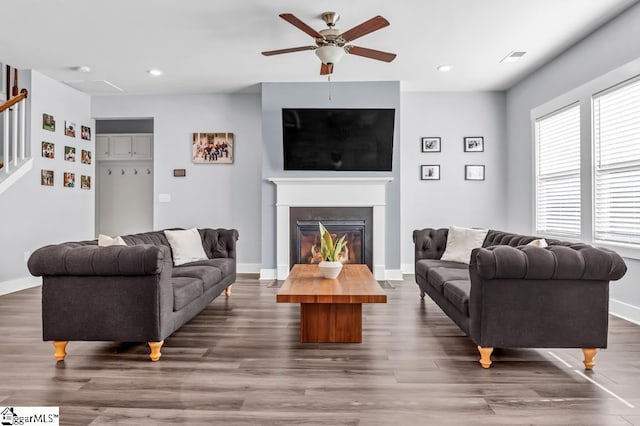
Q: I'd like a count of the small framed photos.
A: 13